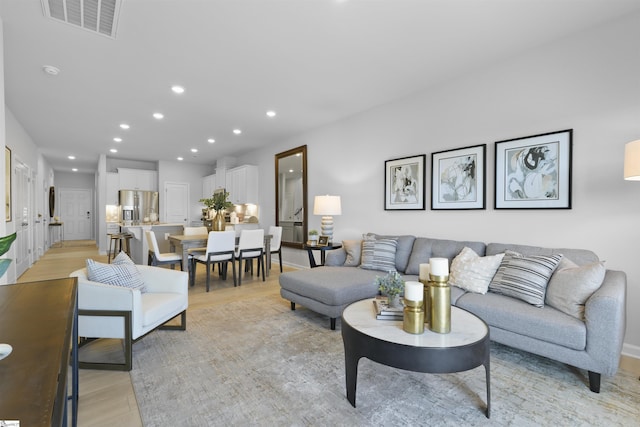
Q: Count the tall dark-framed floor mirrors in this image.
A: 1